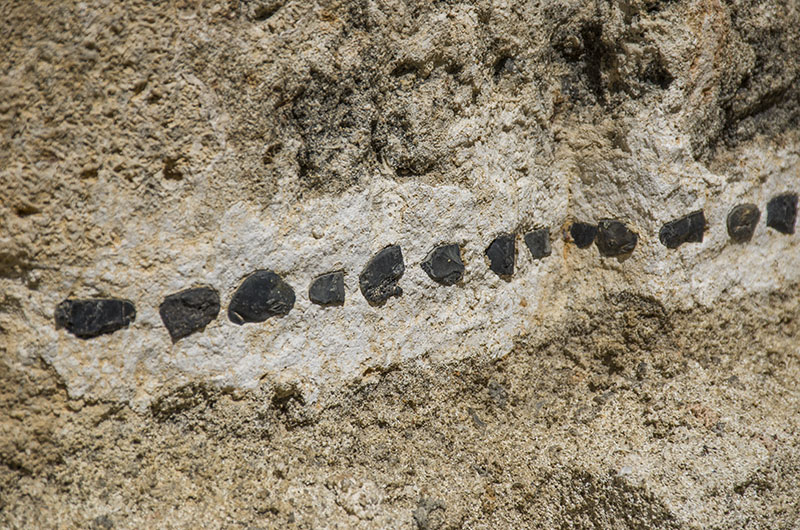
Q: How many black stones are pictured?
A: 13